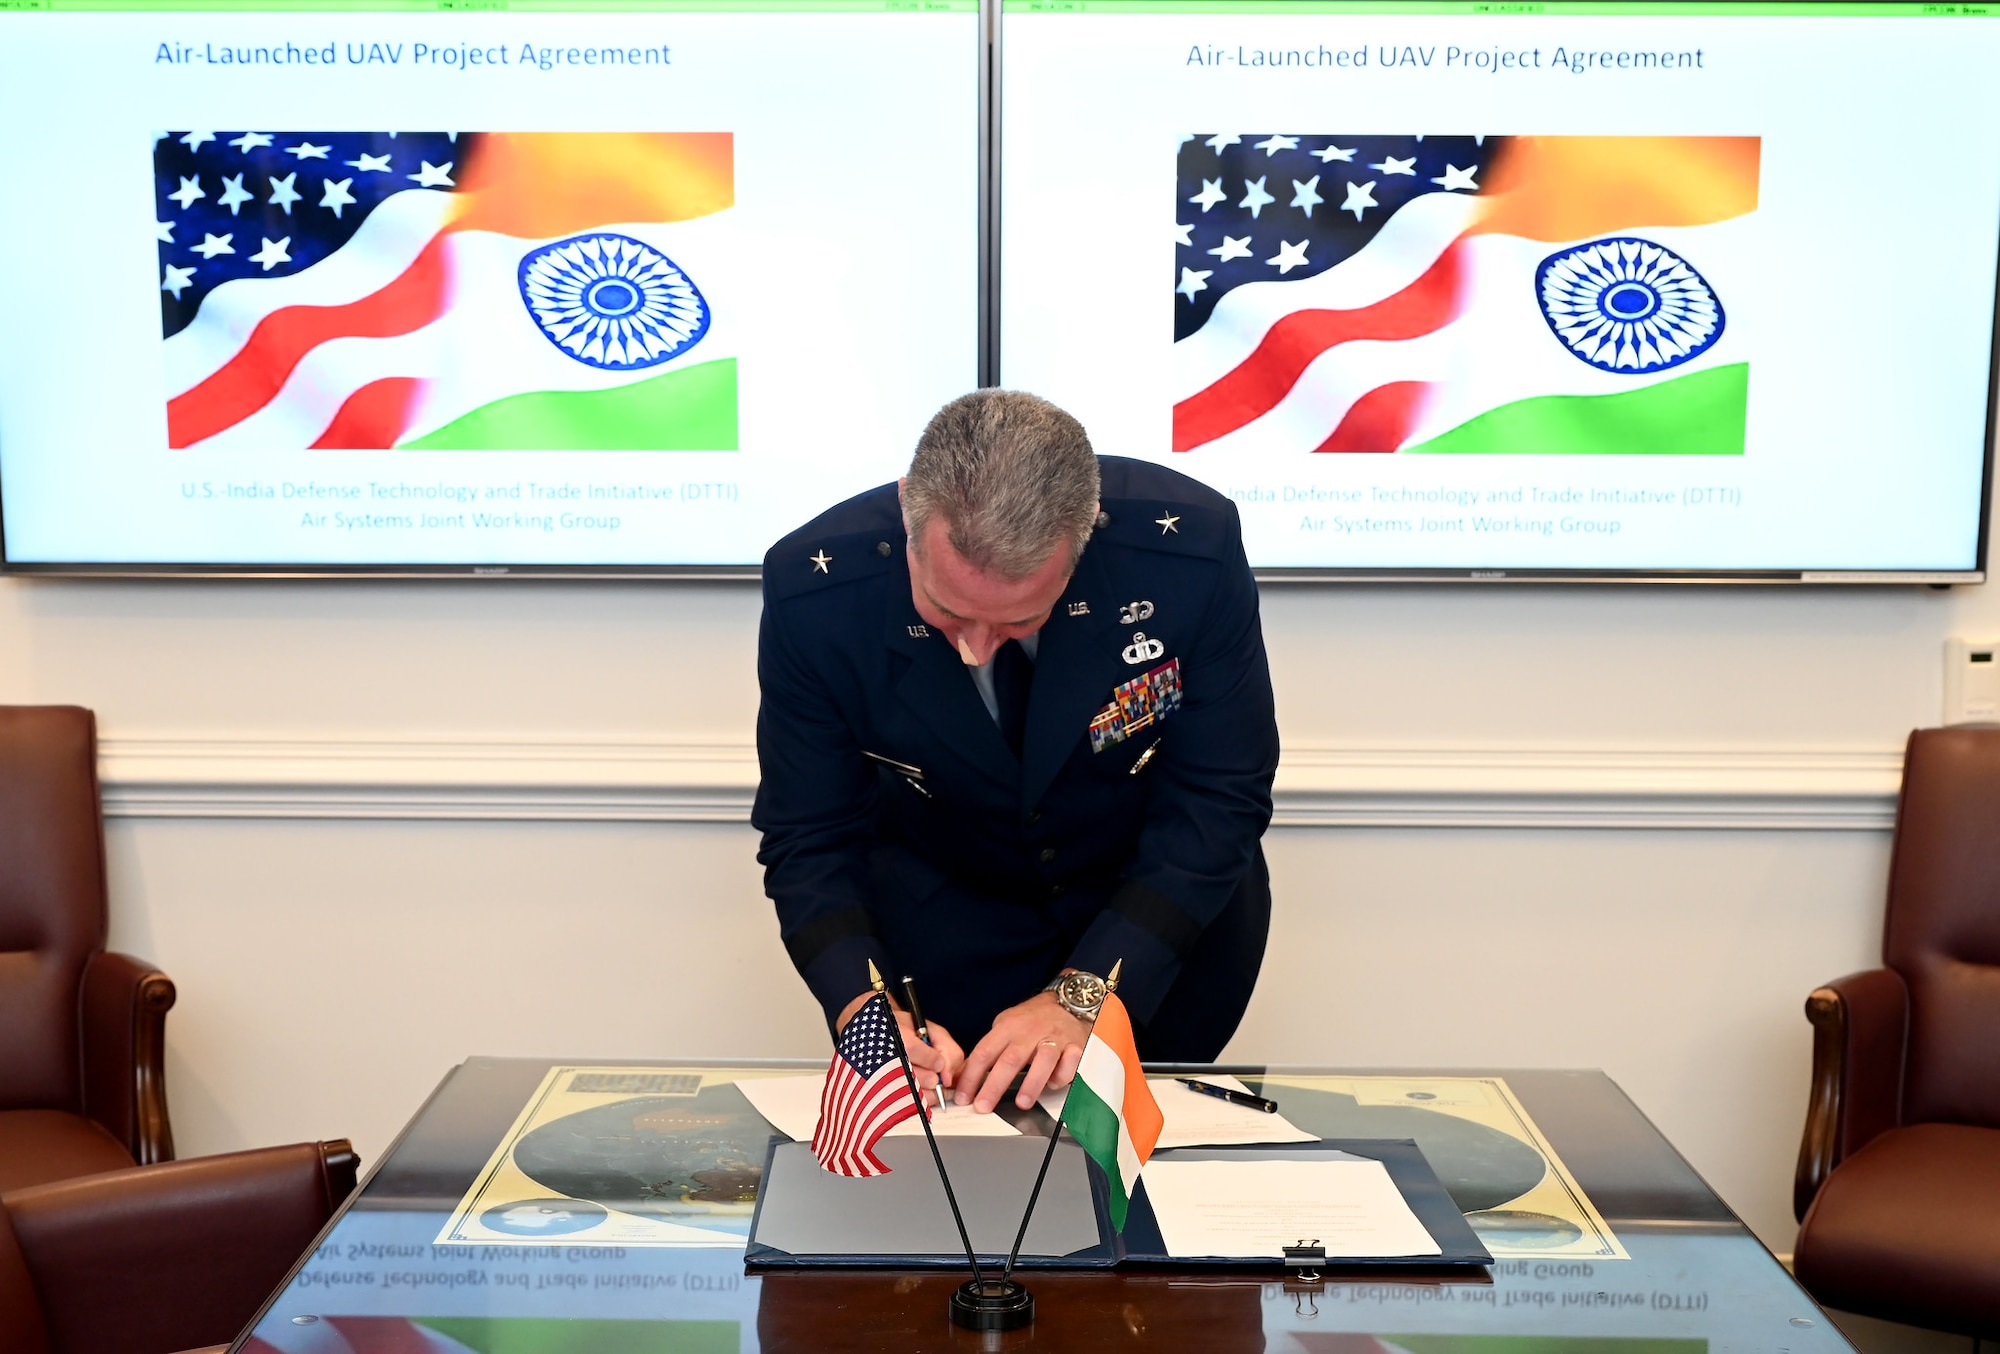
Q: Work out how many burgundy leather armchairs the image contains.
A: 3